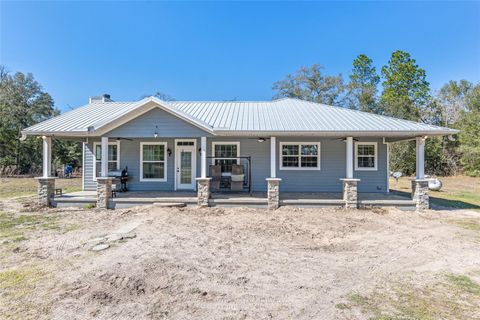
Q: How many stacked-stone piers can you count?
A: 6